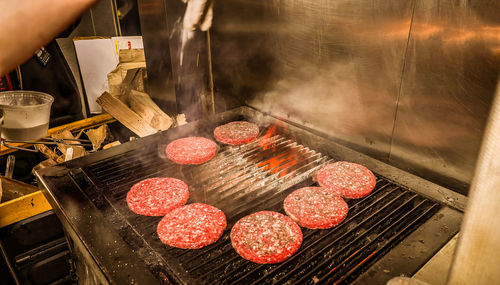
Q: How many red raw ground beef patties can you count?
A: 7